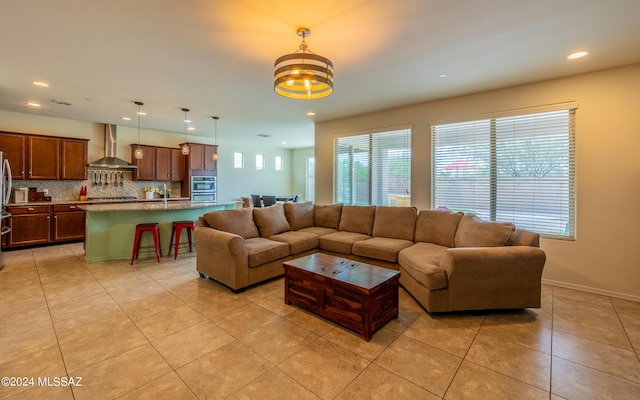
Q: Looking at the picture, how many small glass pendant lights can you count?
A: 3